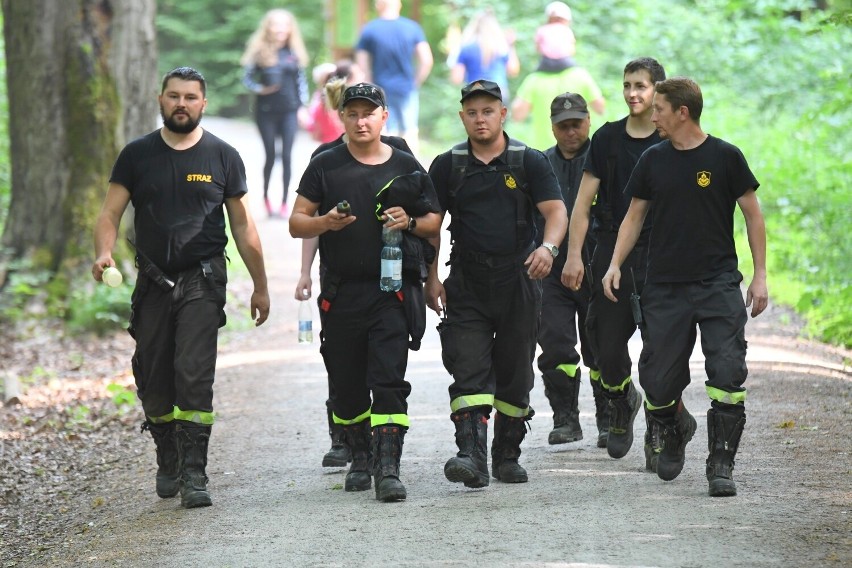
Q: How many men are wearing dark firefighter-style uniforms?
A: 6